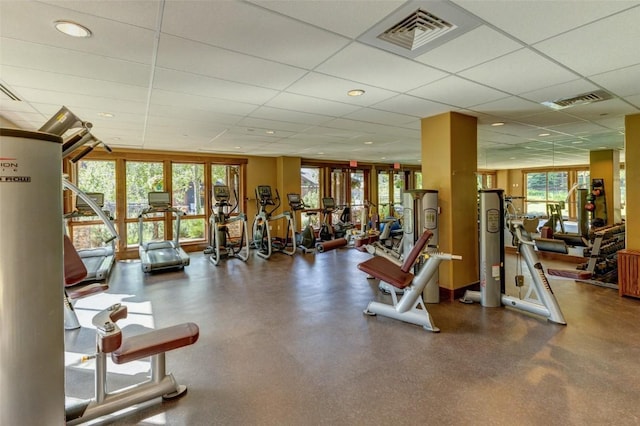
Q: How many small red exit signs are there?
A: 2